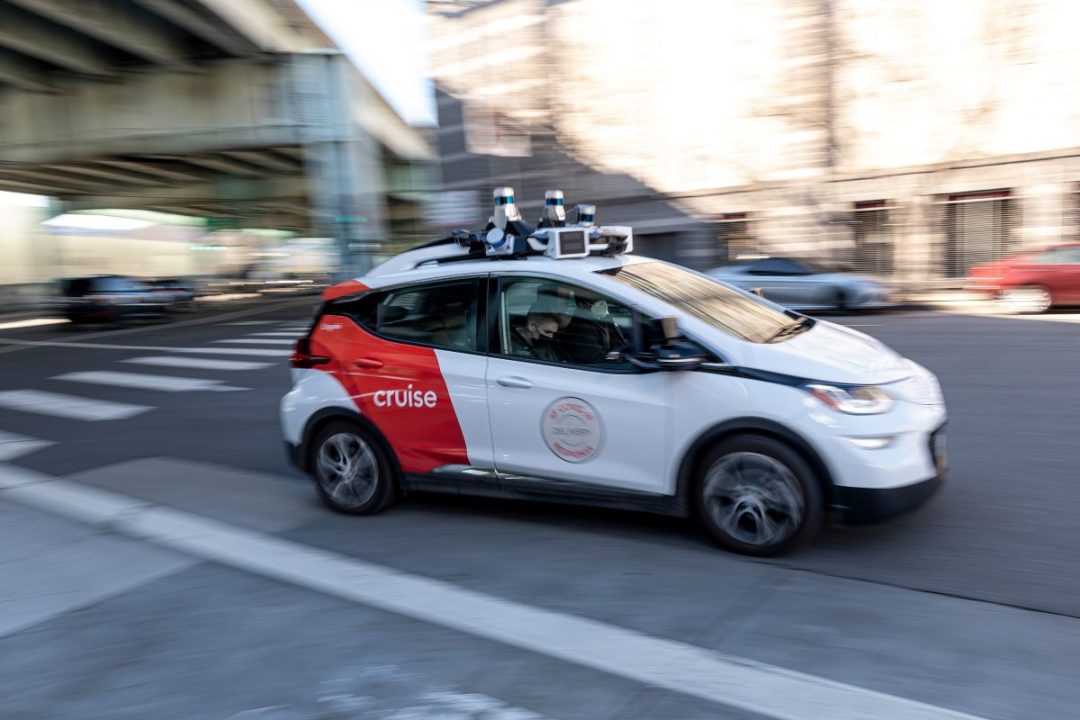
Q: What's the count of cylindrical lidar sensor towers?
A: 3